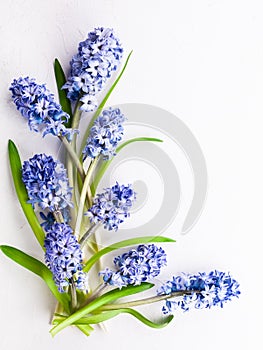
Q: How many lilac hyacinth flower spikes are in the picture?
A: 8